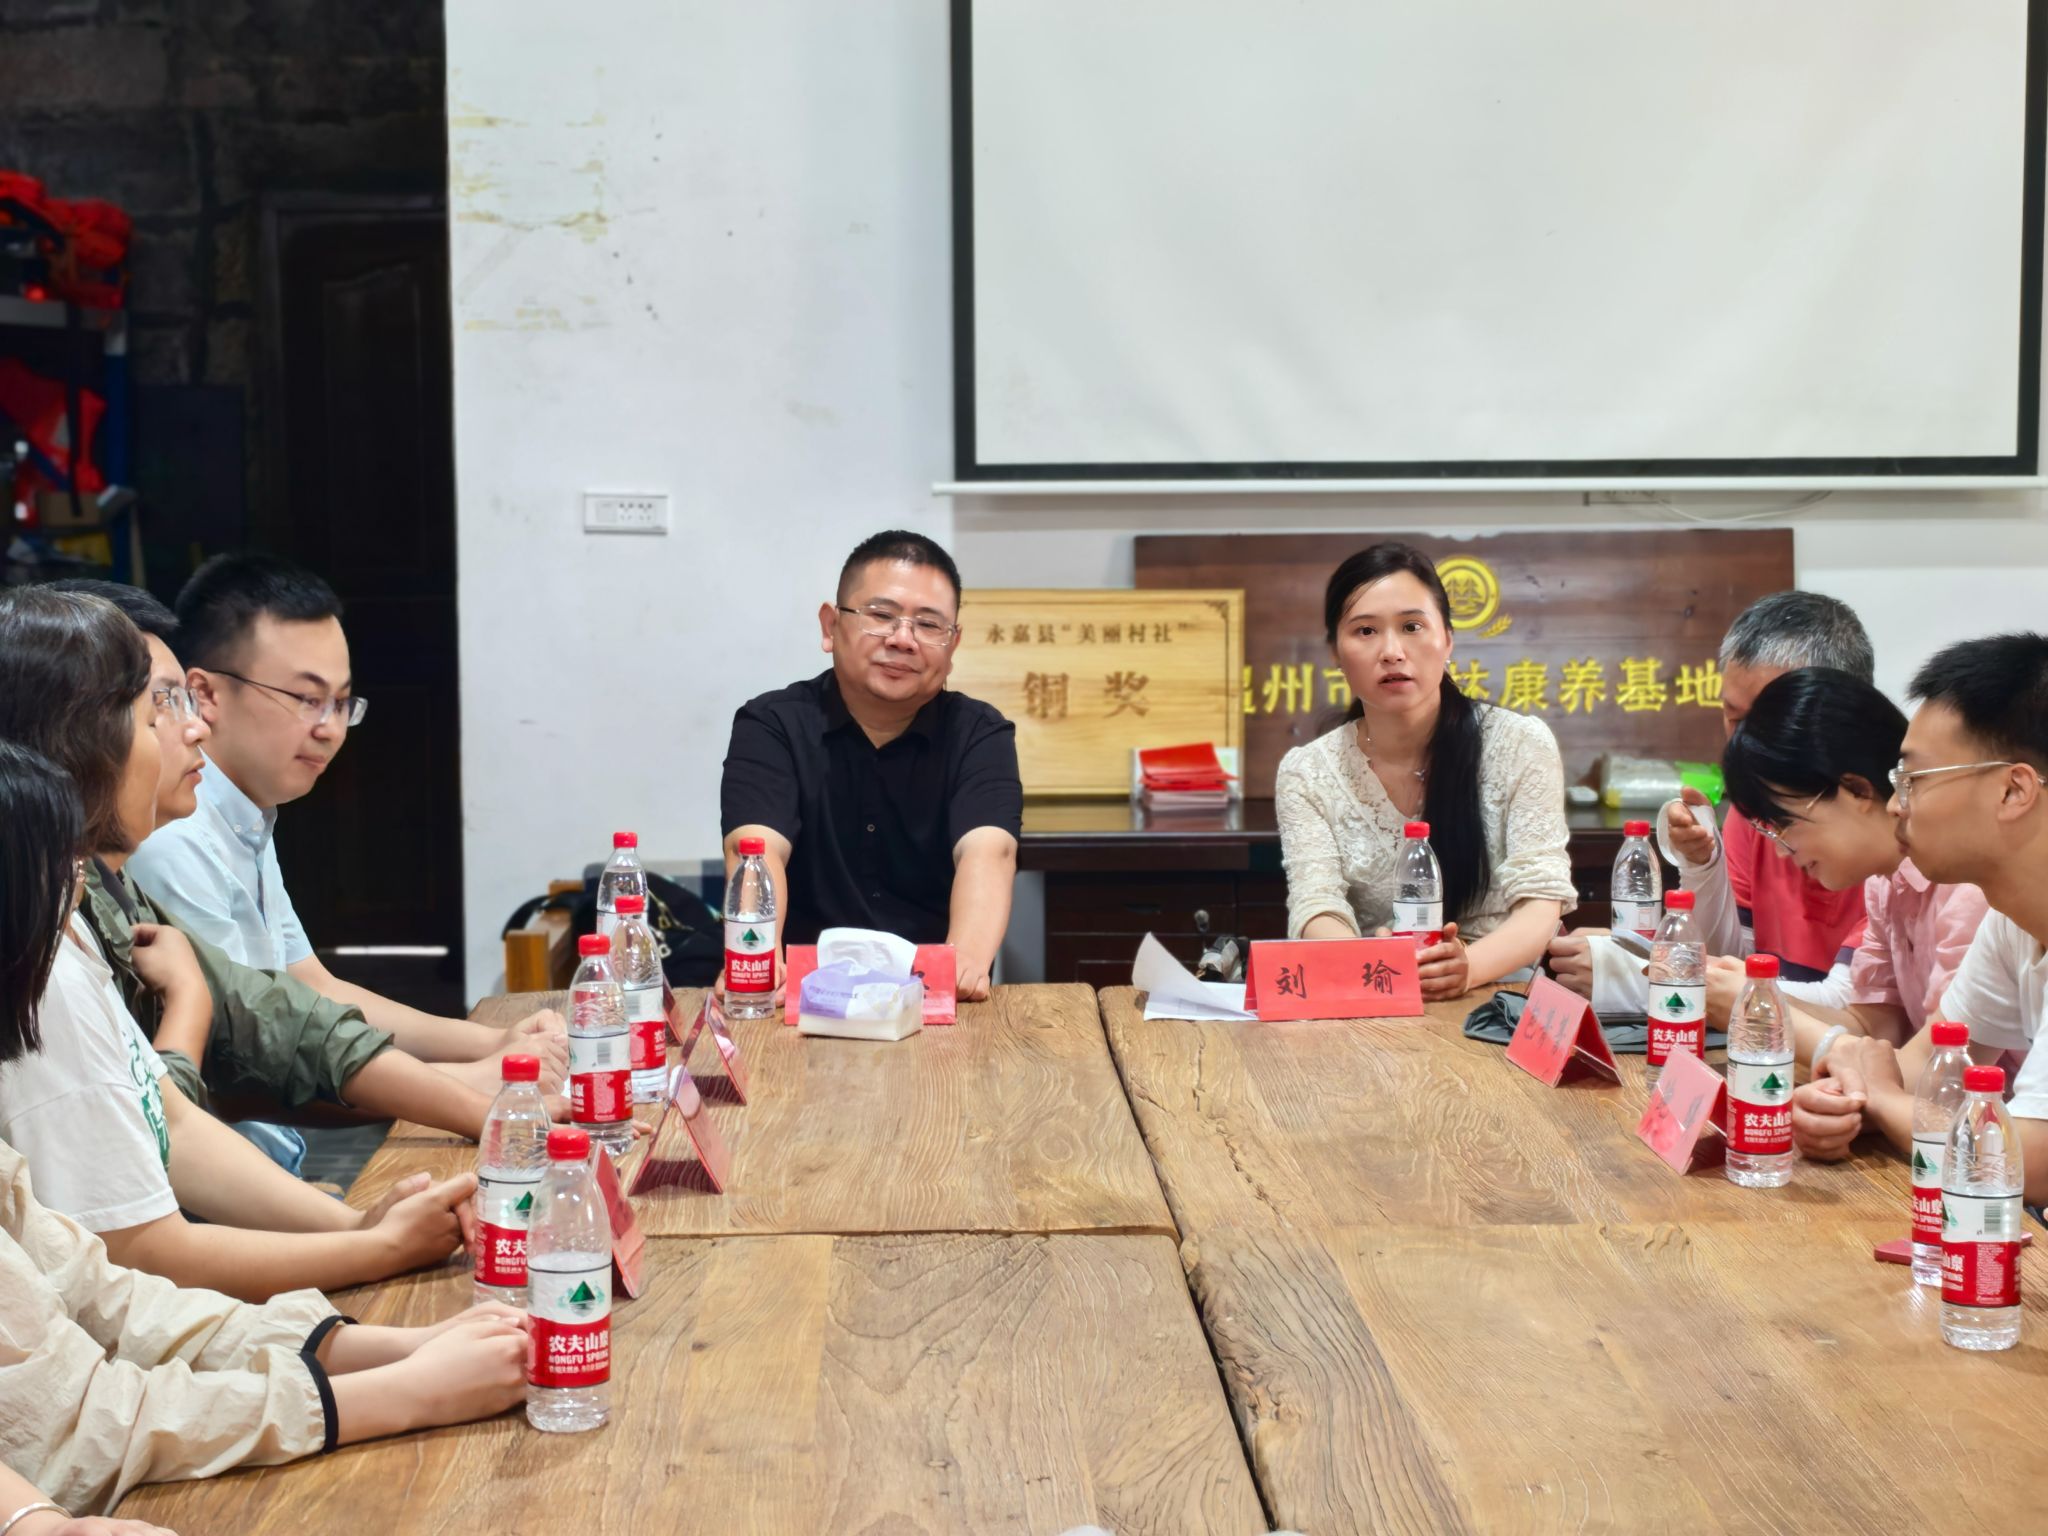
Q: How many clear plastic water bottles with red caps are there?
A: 12